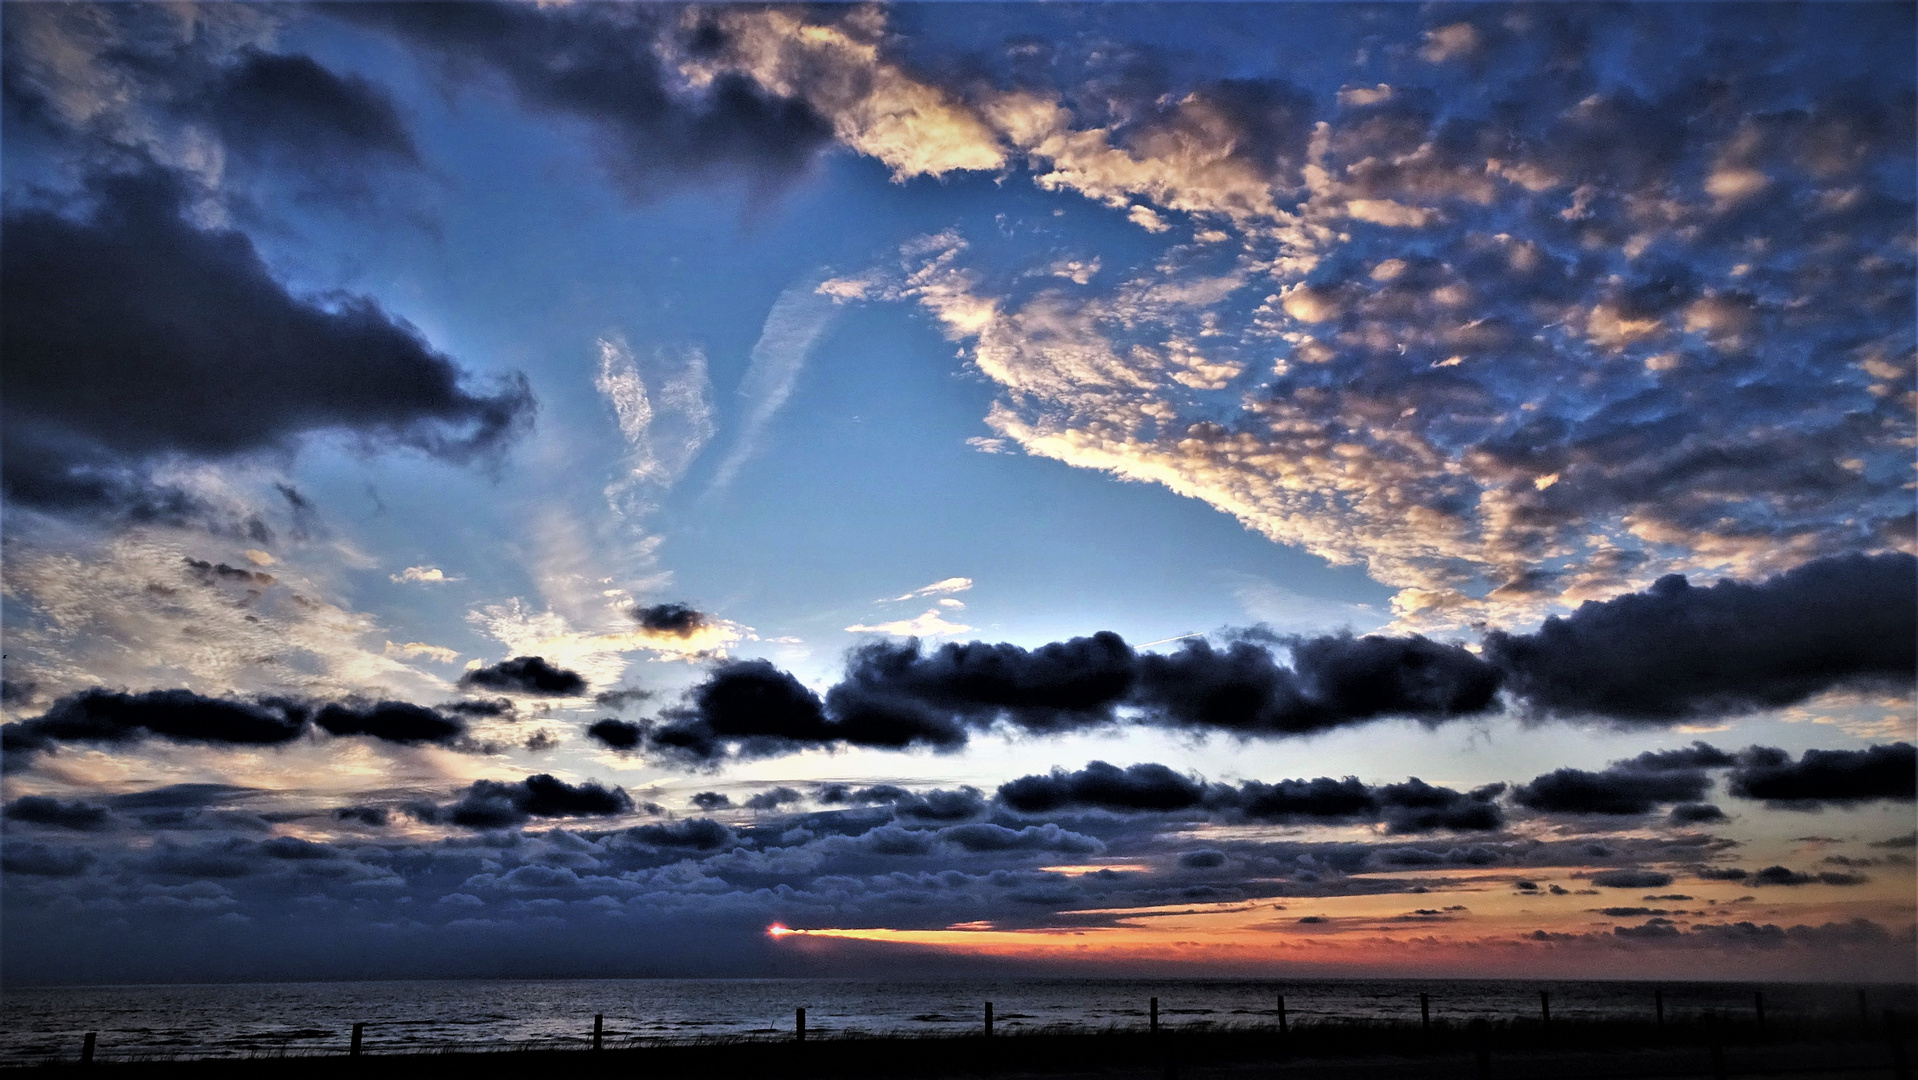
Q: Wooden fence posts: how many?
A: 12